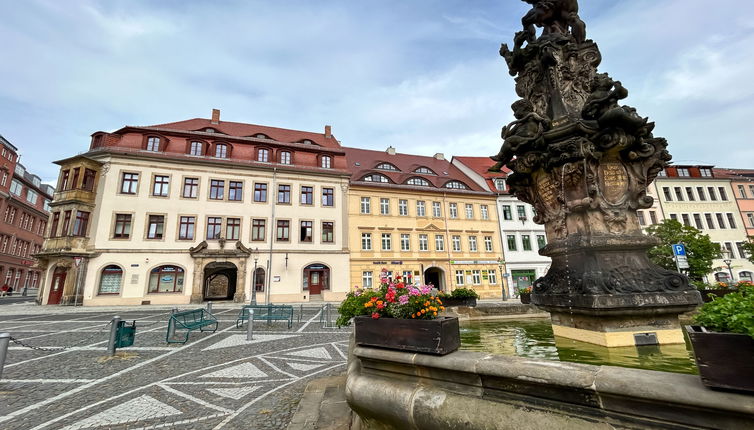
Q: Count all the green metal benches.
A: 2